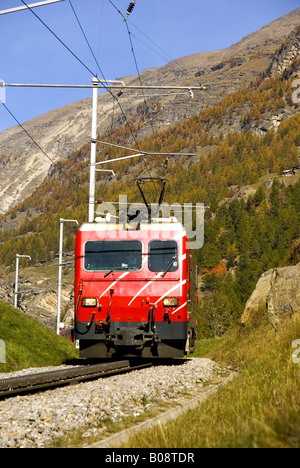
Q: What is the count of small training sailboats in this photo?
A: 0